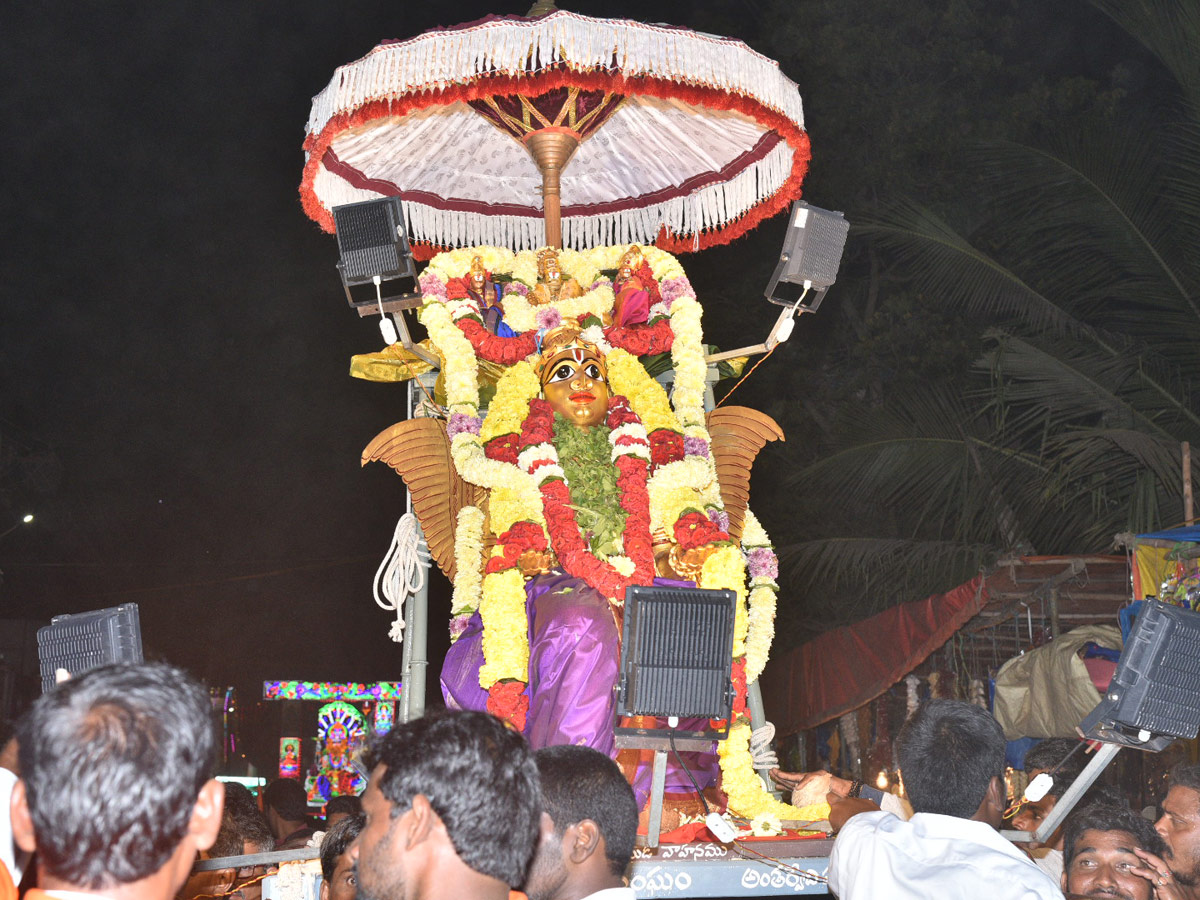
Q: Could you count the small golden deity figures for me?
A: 3